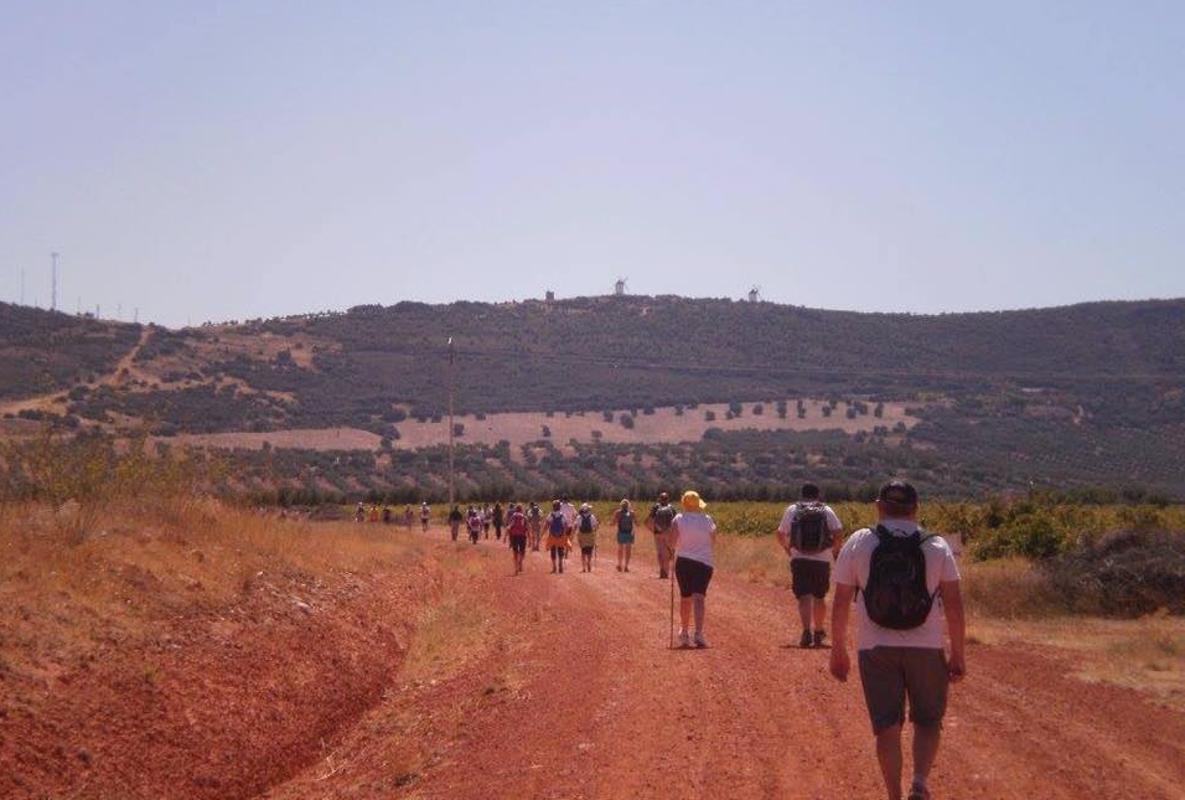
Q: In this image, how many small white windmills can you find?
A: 2